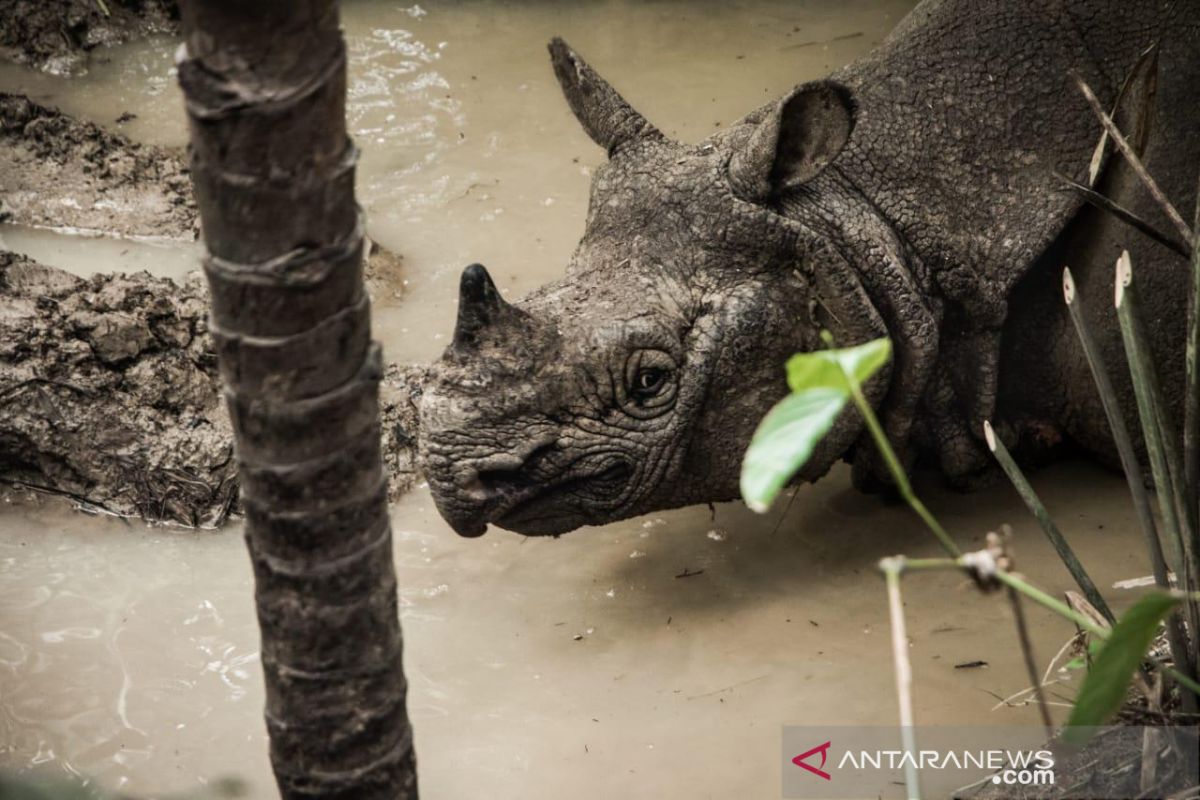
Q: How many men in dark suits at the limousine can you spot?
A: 0